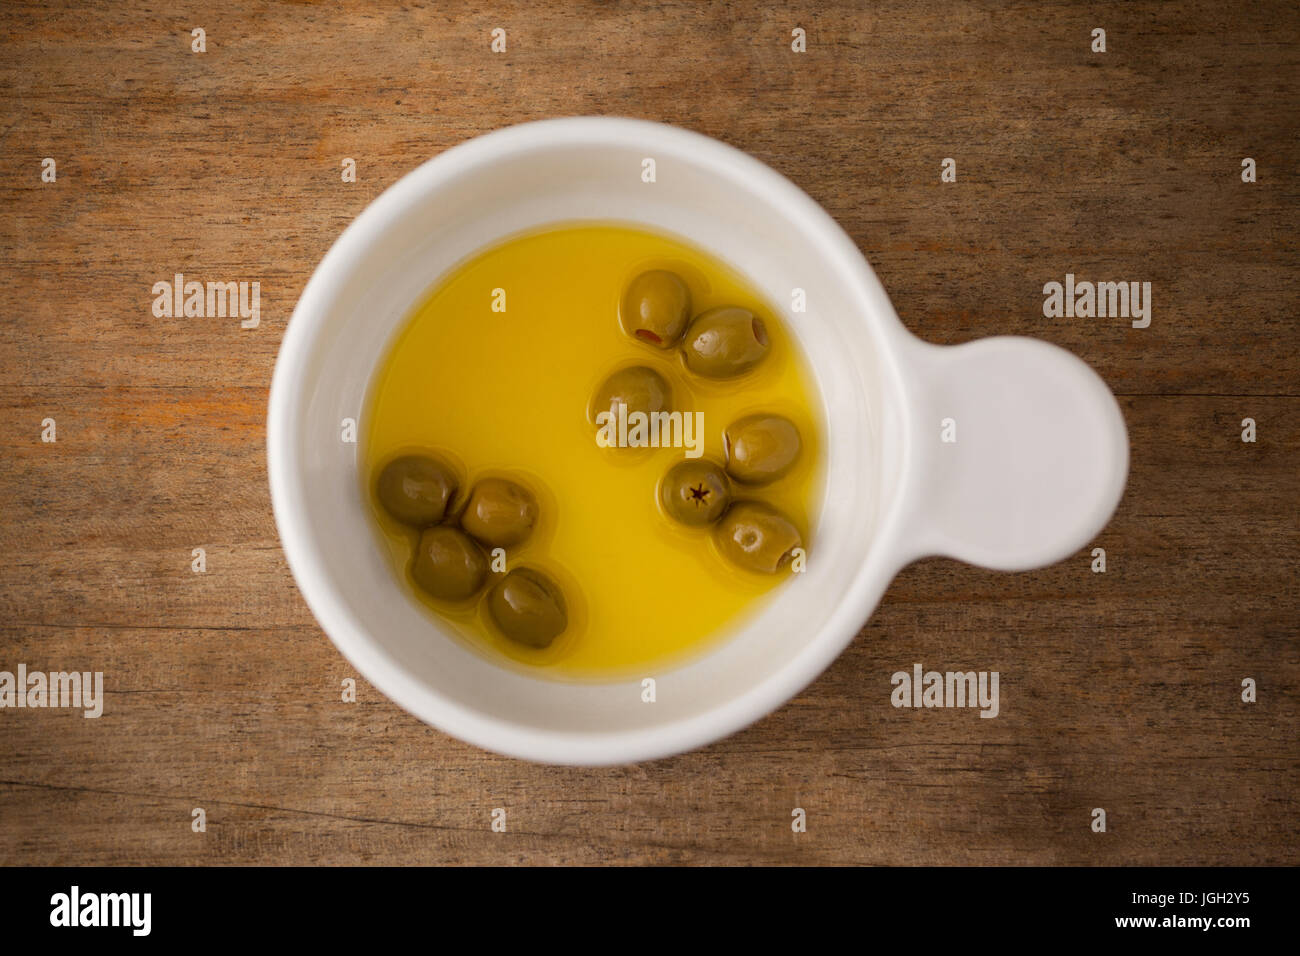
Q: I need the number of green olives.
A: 10